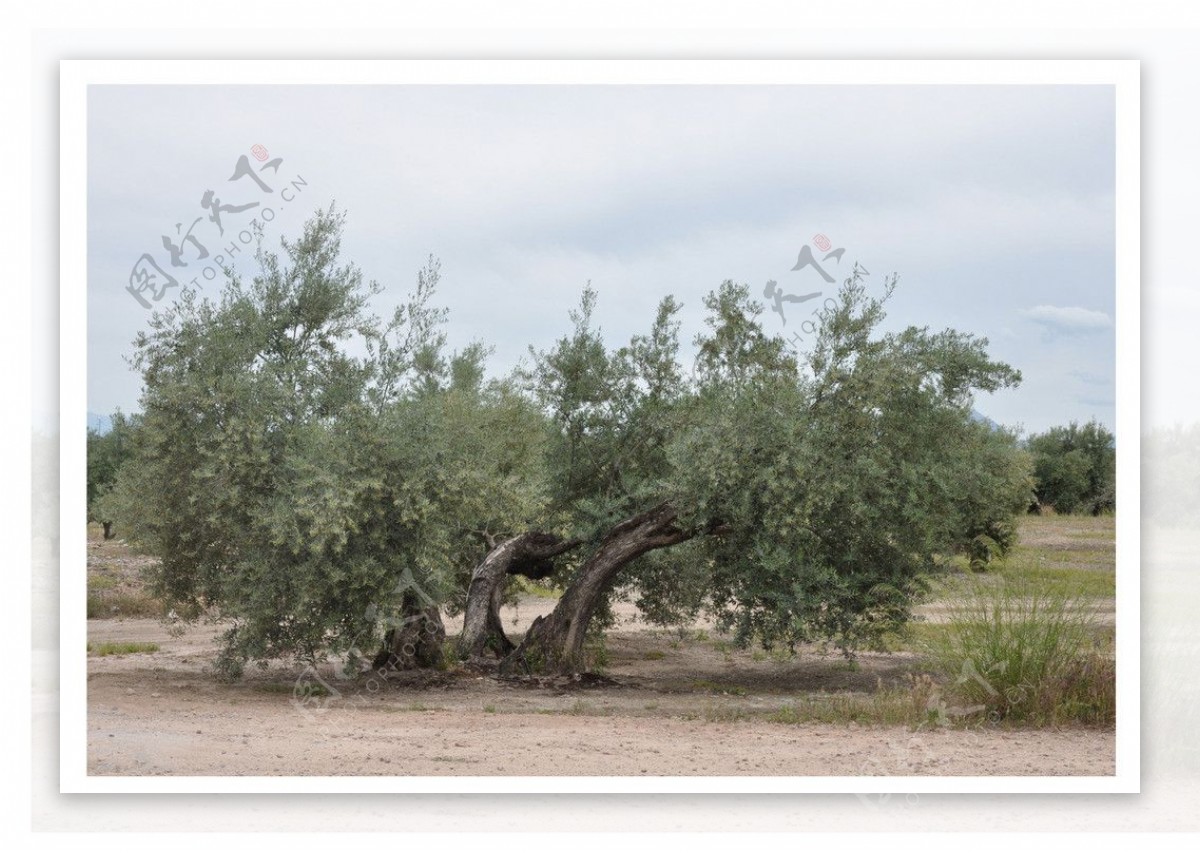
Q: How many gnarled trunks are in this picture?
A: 3